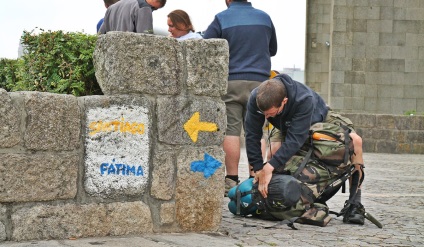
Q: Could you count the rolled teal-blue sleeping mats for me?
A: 1